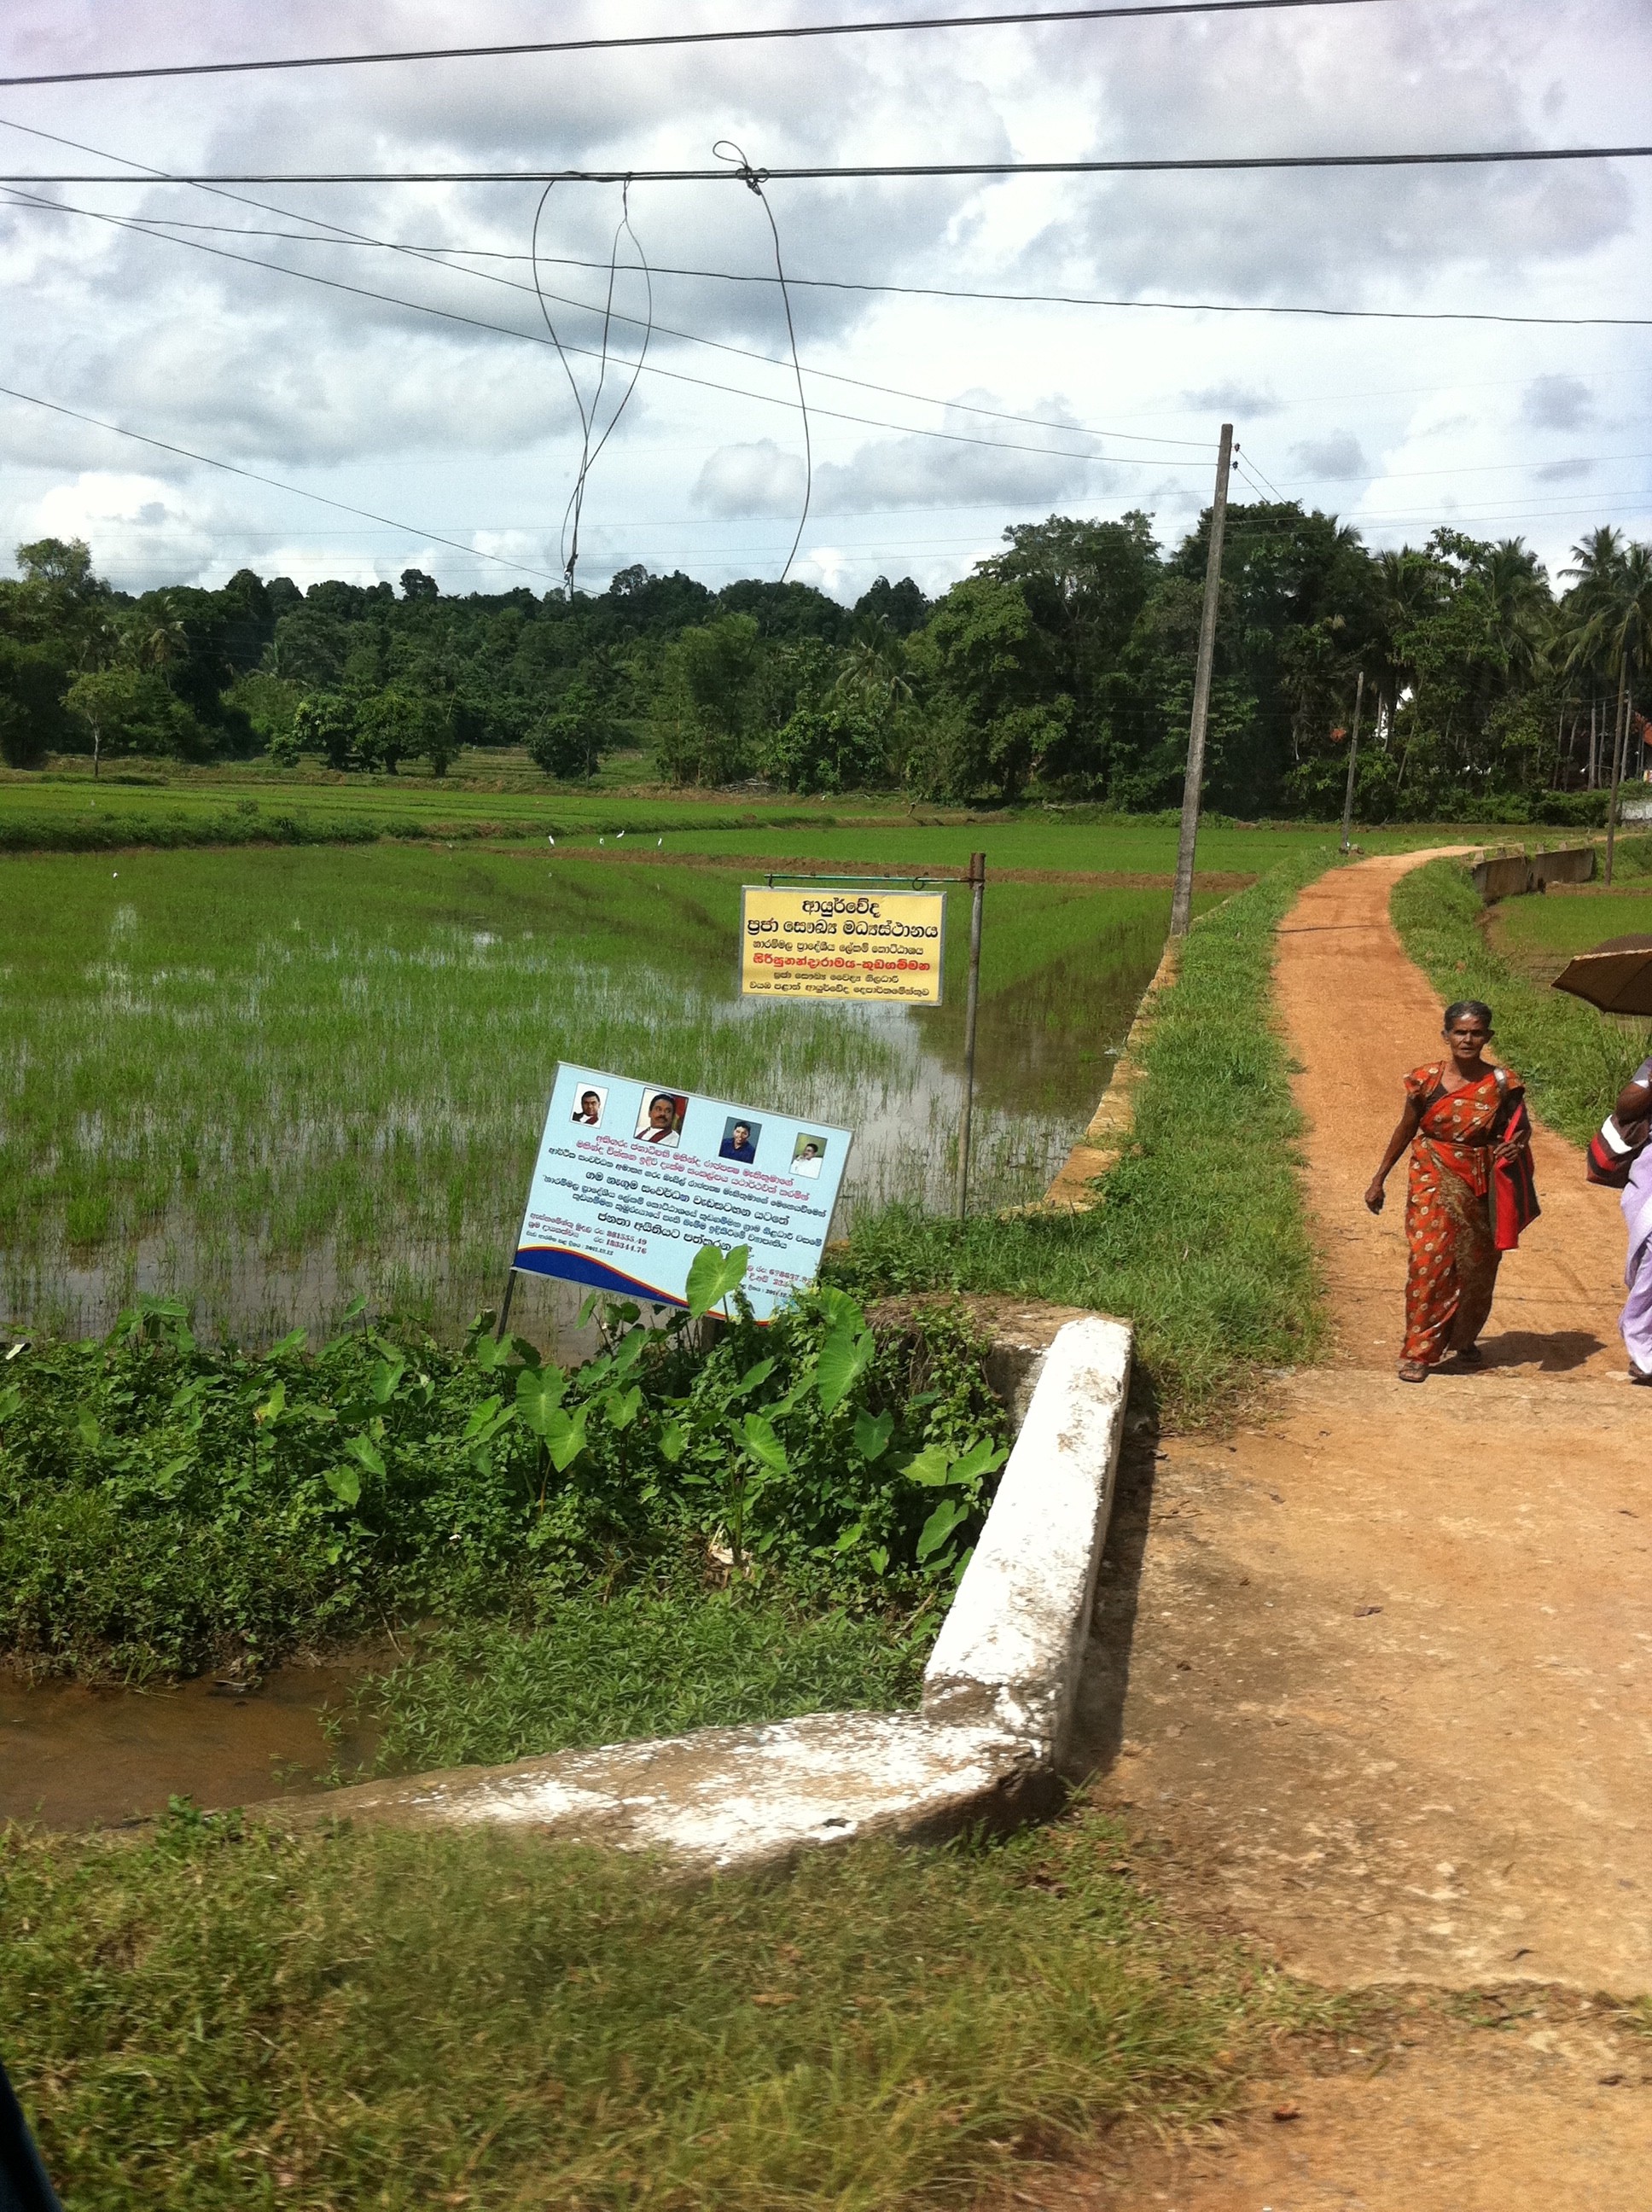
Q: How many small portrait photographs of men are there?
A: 4